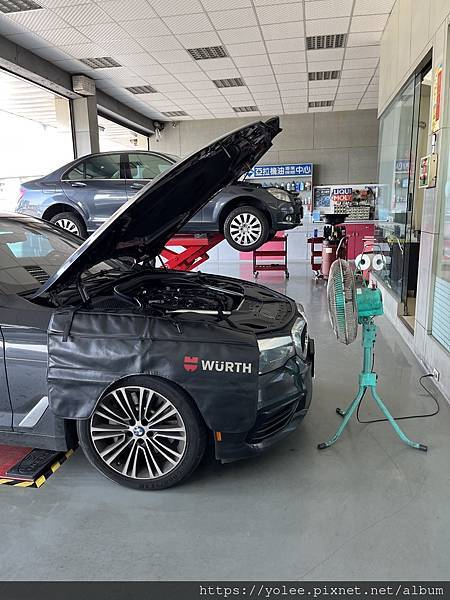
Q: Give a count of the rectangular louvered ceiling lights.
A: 10